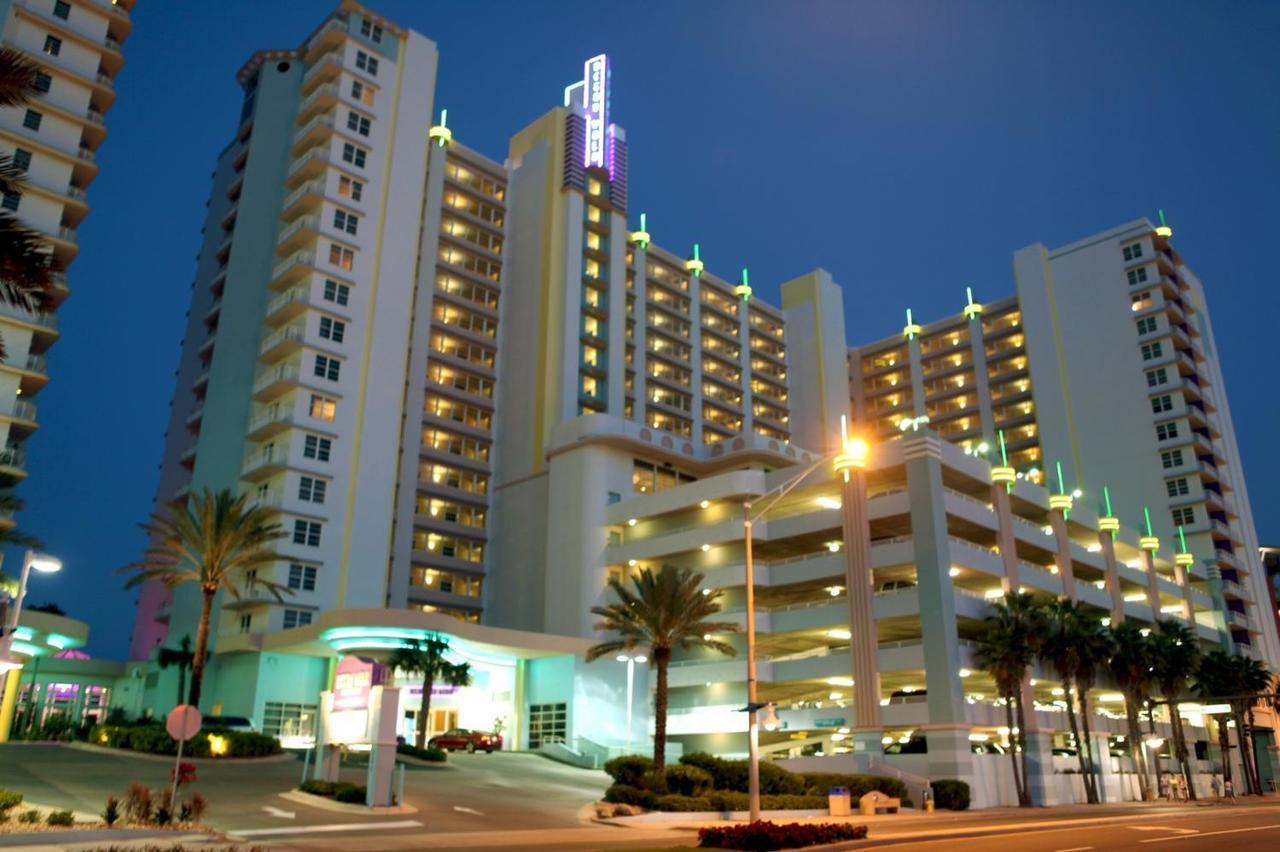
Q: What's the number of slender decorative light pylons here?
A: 13